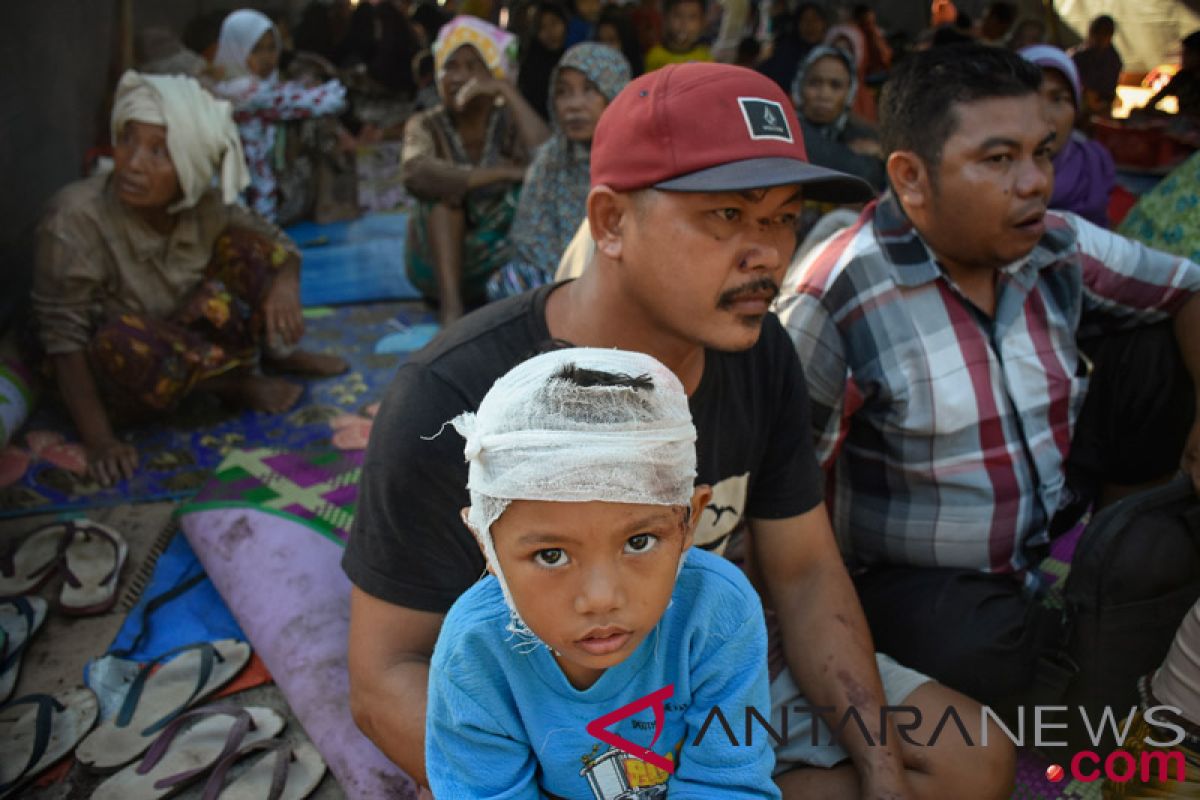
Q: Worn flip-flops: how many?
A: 7